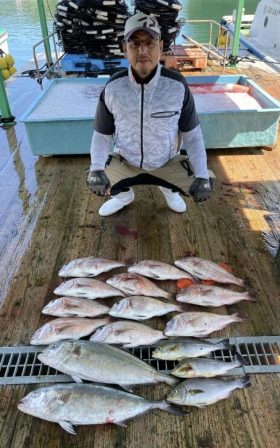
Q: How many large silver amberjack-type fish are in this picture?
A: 2